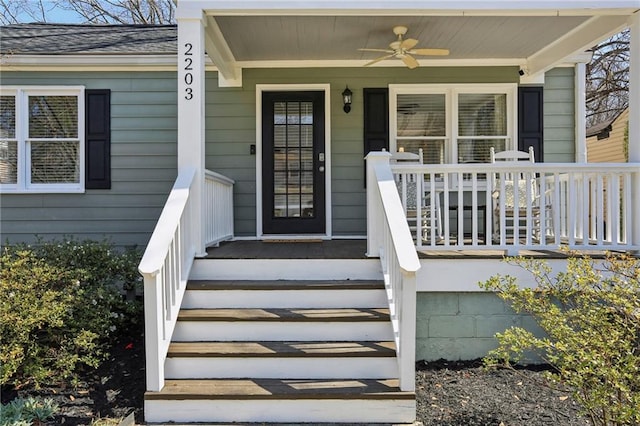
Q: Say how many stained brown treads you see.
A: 4